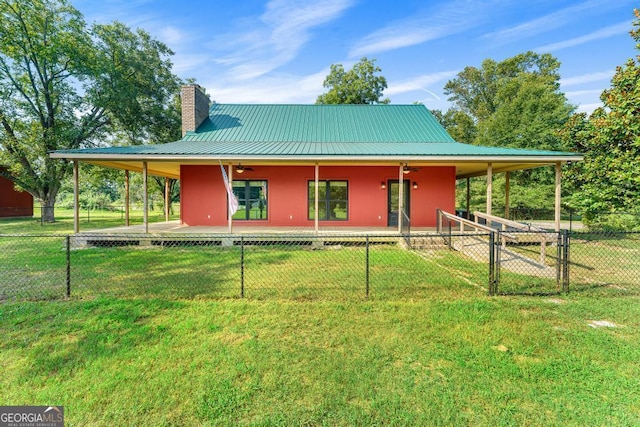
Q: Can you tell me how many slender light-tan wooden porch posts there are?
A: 11